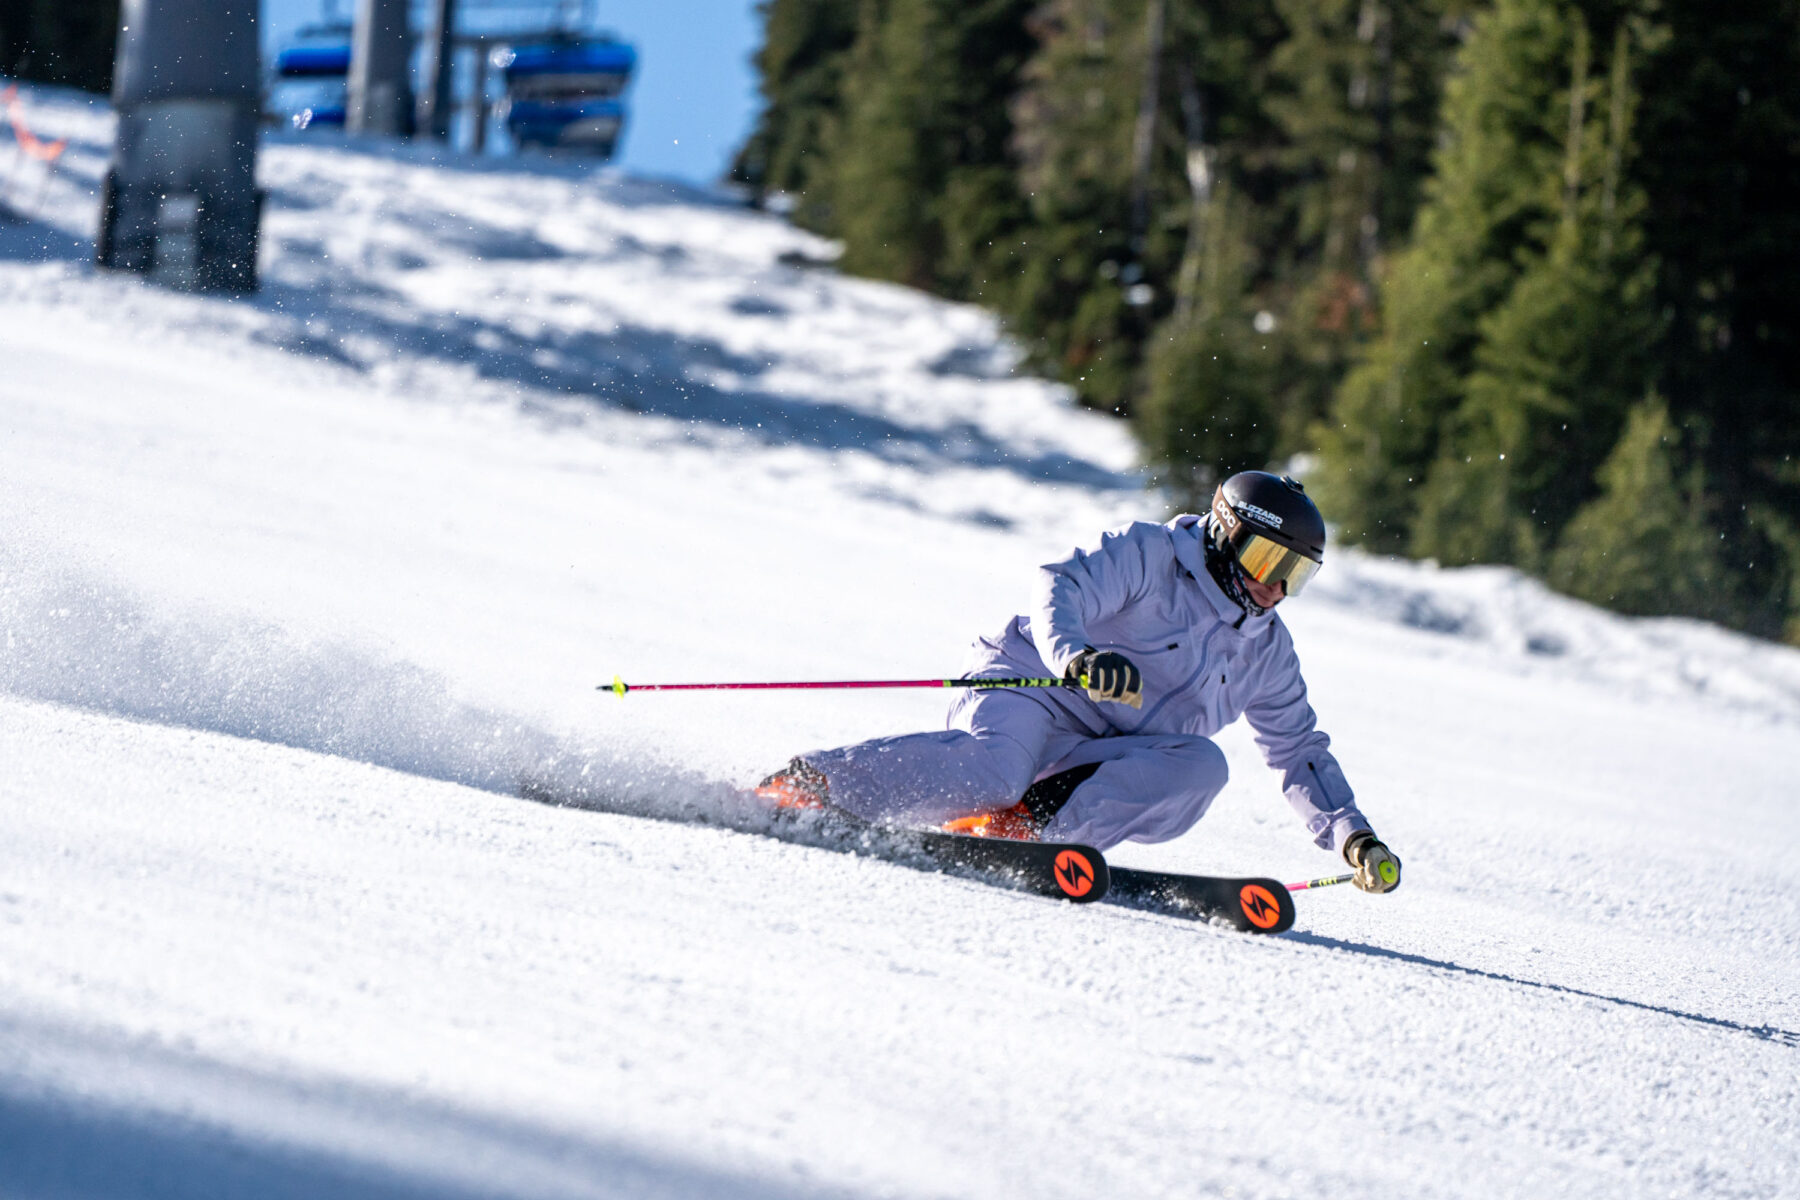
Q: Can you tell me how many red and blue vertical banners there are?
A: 0